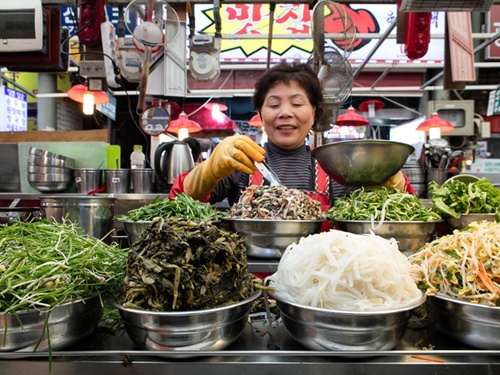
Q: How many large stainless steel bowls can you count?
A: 9